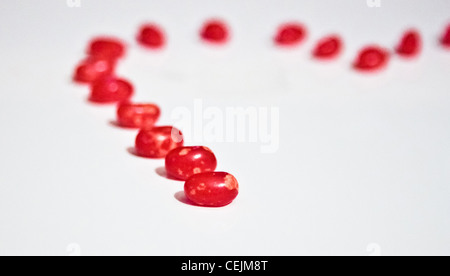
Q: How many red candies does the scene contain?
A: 14